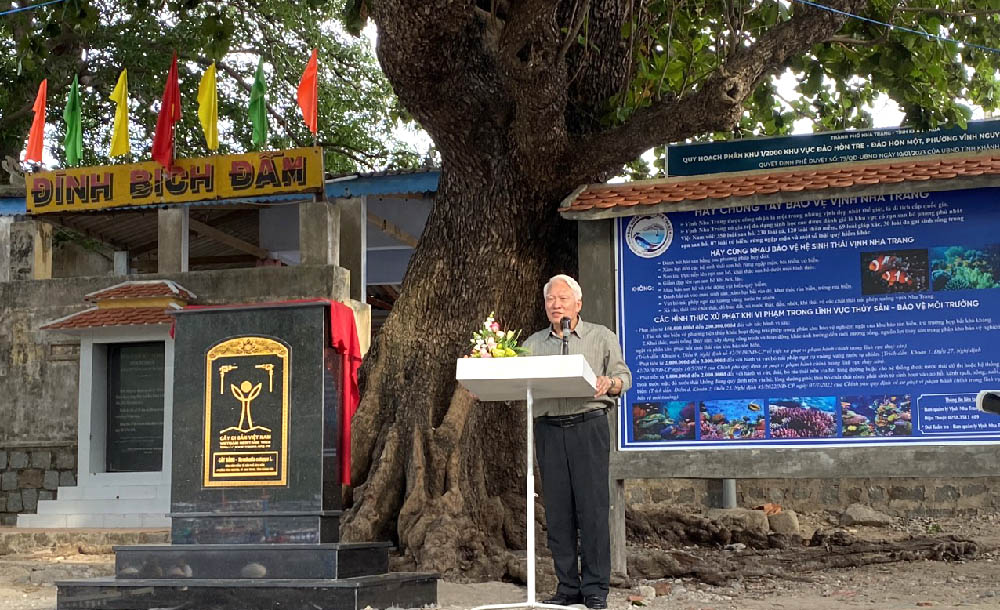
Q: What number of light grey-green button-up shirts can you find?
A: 1